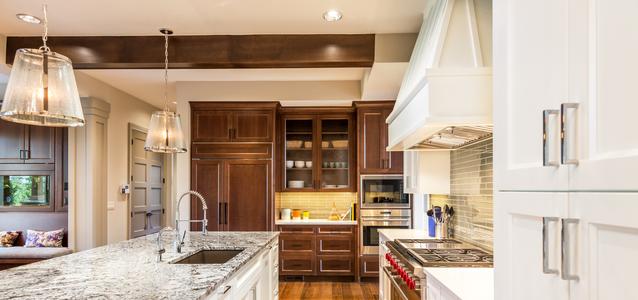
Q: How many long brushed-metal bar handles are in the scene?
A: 4